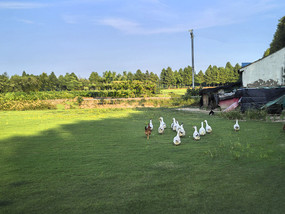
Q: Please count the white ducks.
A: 11